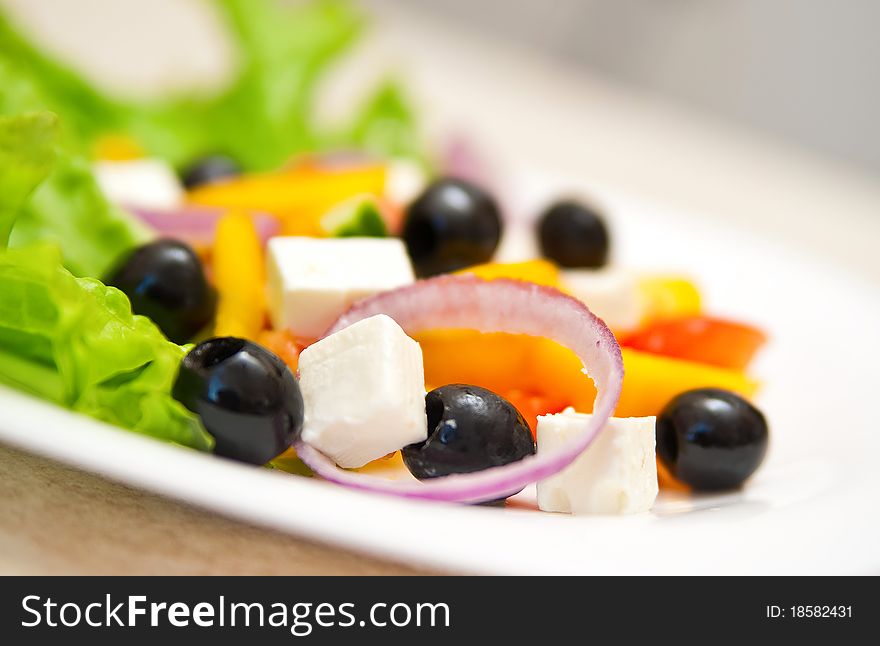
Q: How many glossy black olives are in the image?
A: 7